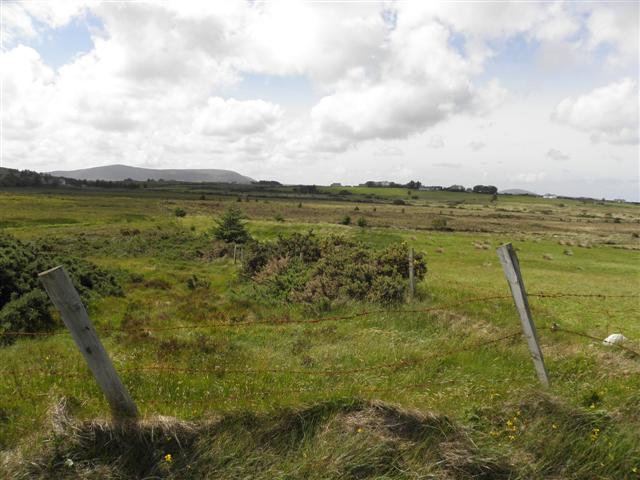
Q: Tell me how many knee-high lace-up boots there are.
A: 0